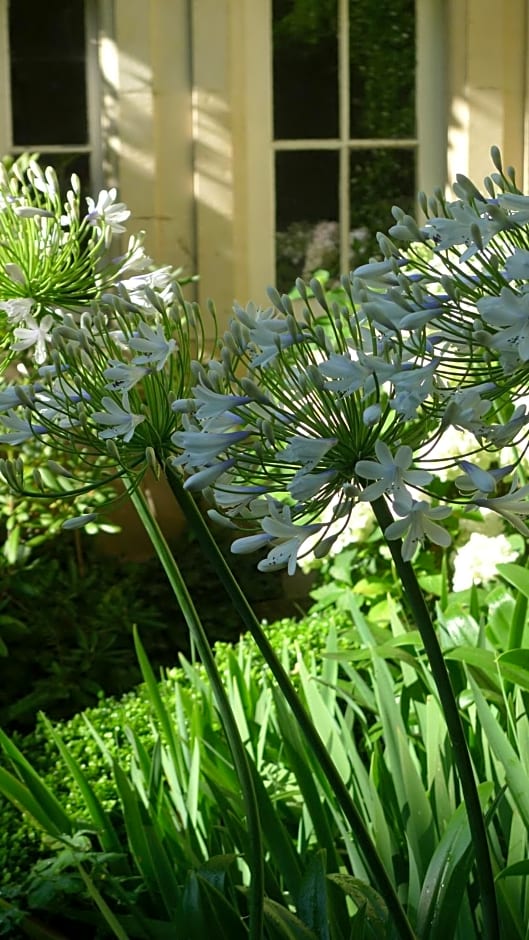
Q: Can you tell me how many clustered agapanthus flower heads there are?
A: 4